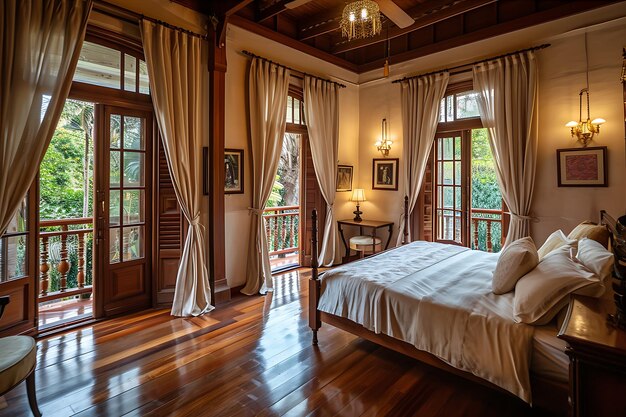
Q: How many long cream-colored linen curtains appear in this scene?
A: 6